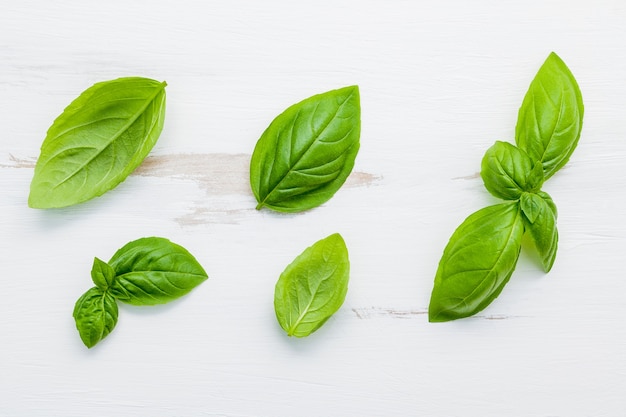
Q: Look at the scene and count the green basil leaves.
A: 12